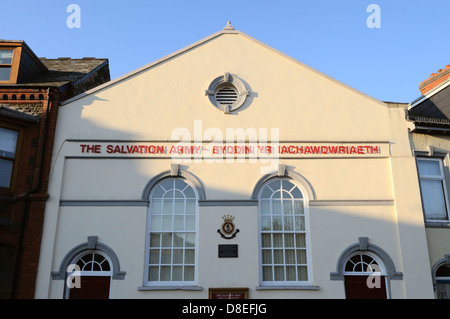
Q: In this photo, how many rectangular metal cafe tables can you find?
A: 0